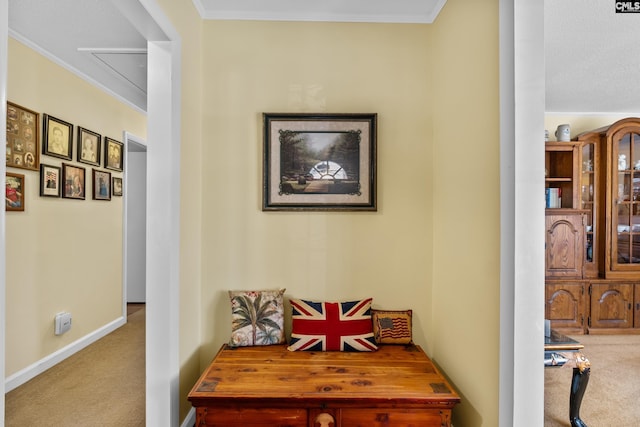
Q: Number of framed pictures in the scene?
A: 10